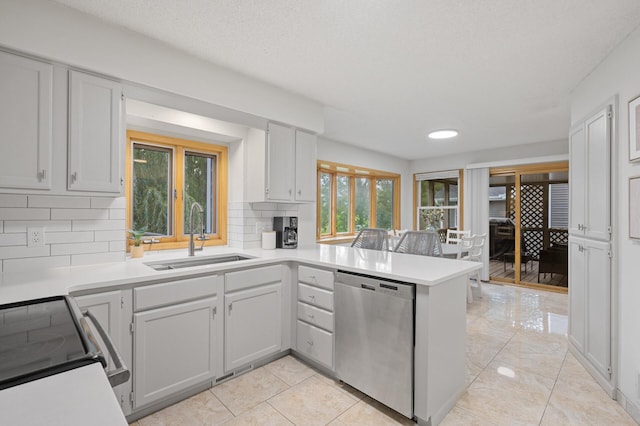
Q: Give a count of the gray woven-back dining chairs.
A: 2